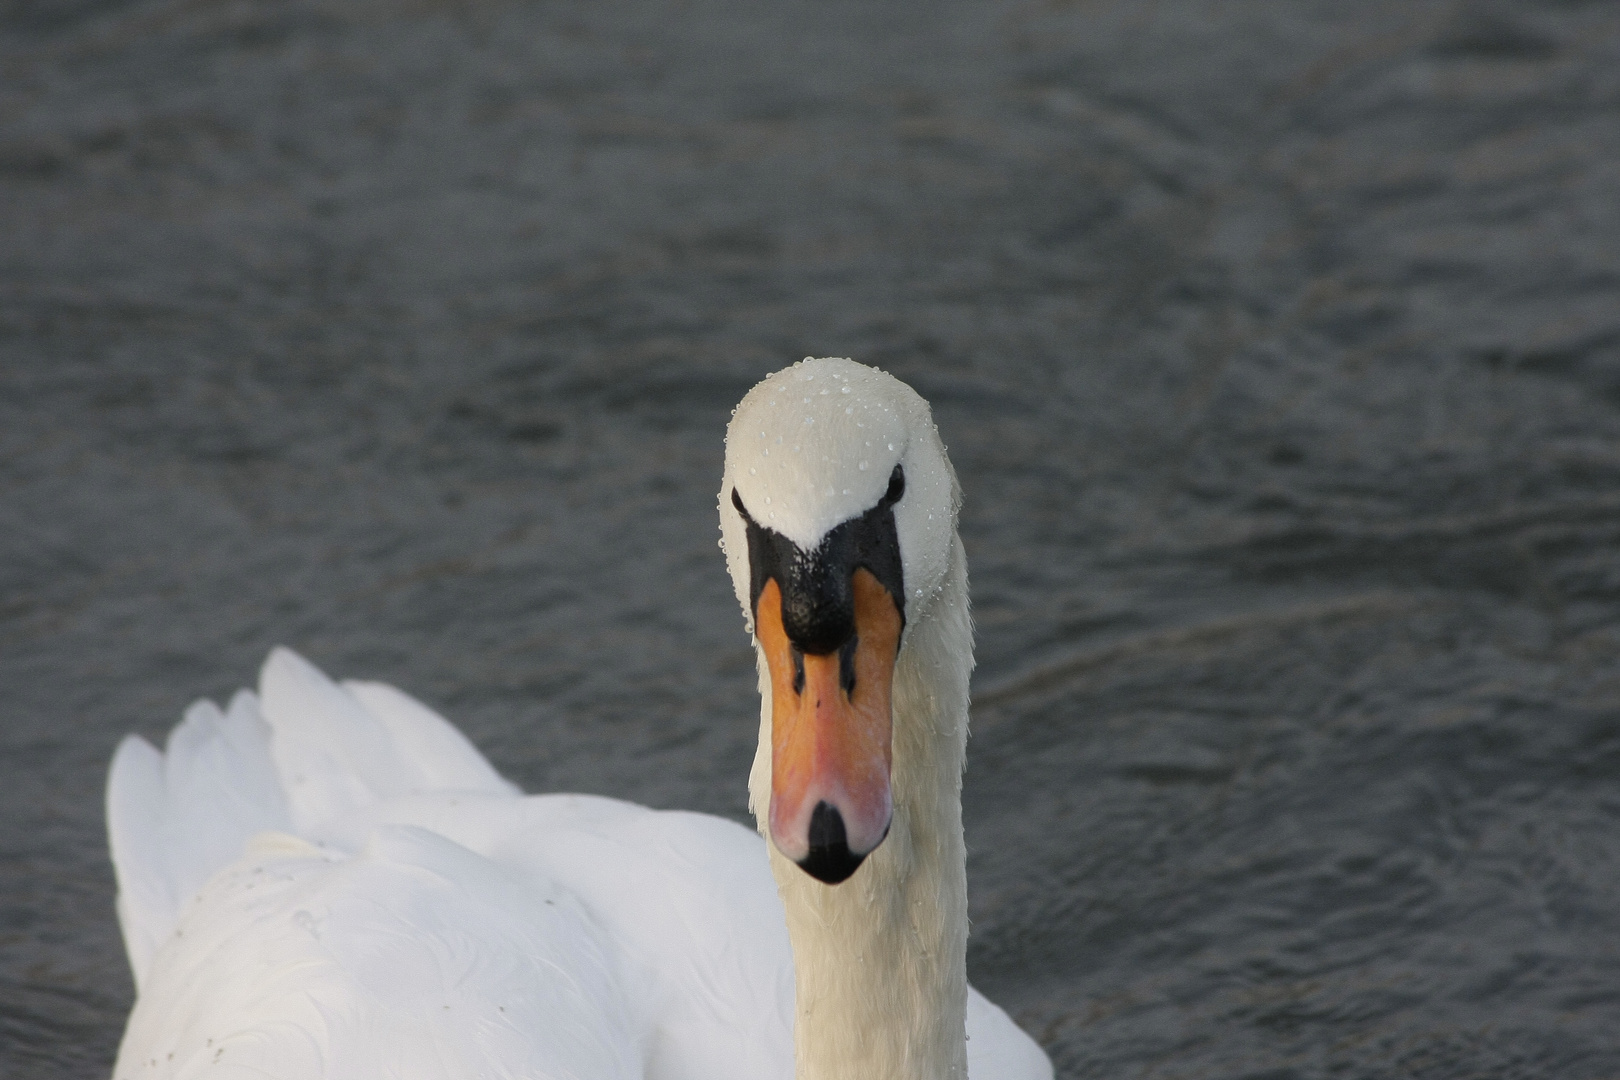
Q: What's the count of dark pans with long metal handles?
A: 0